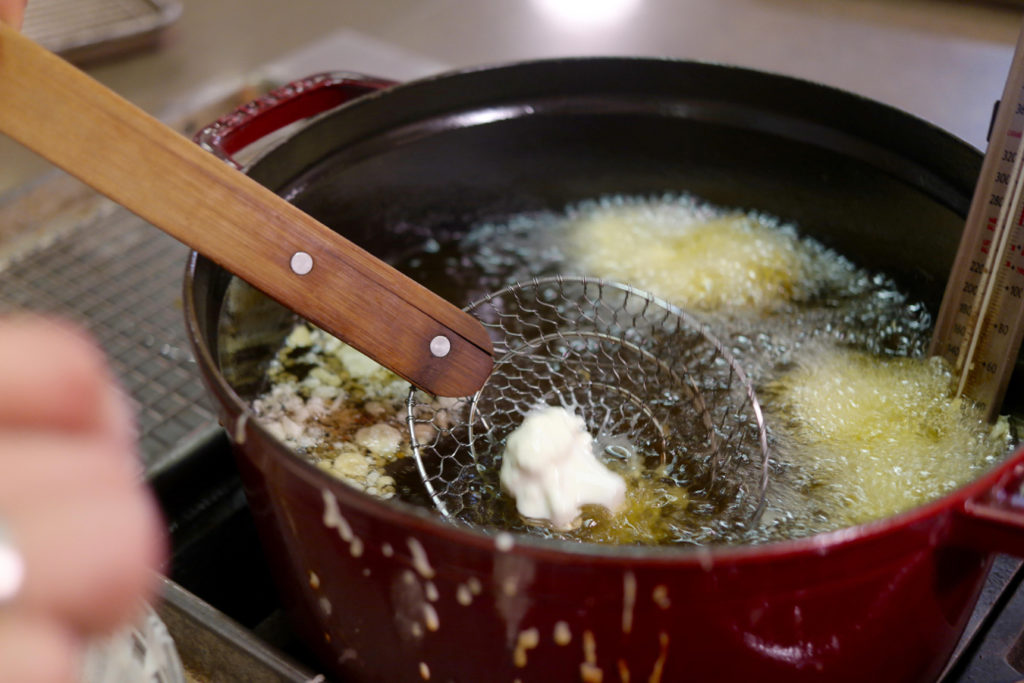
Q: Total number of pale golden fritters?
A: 2